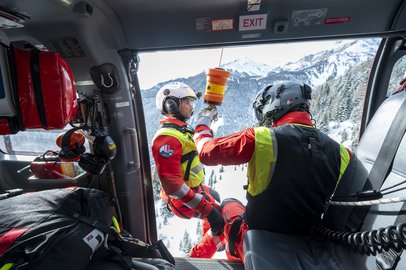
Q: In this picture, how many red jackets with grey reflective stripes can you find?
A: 2